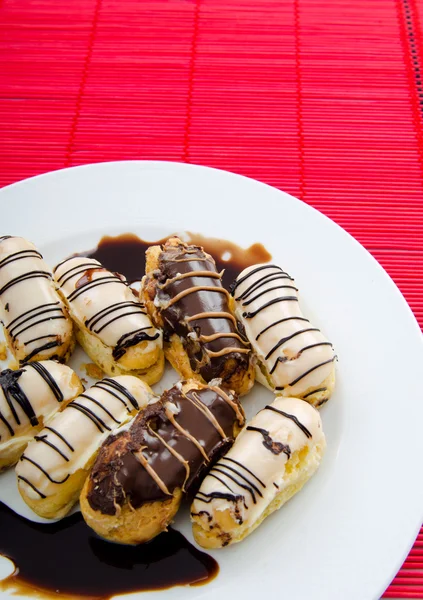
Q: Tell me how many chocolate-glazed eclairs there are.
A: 2